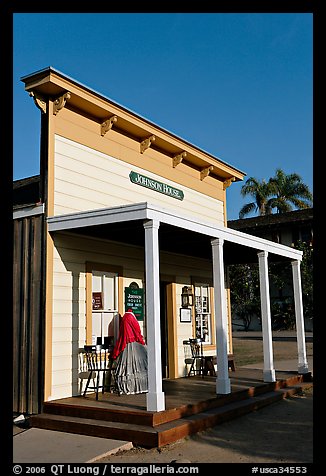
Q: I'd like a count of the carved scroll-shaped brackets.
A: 7